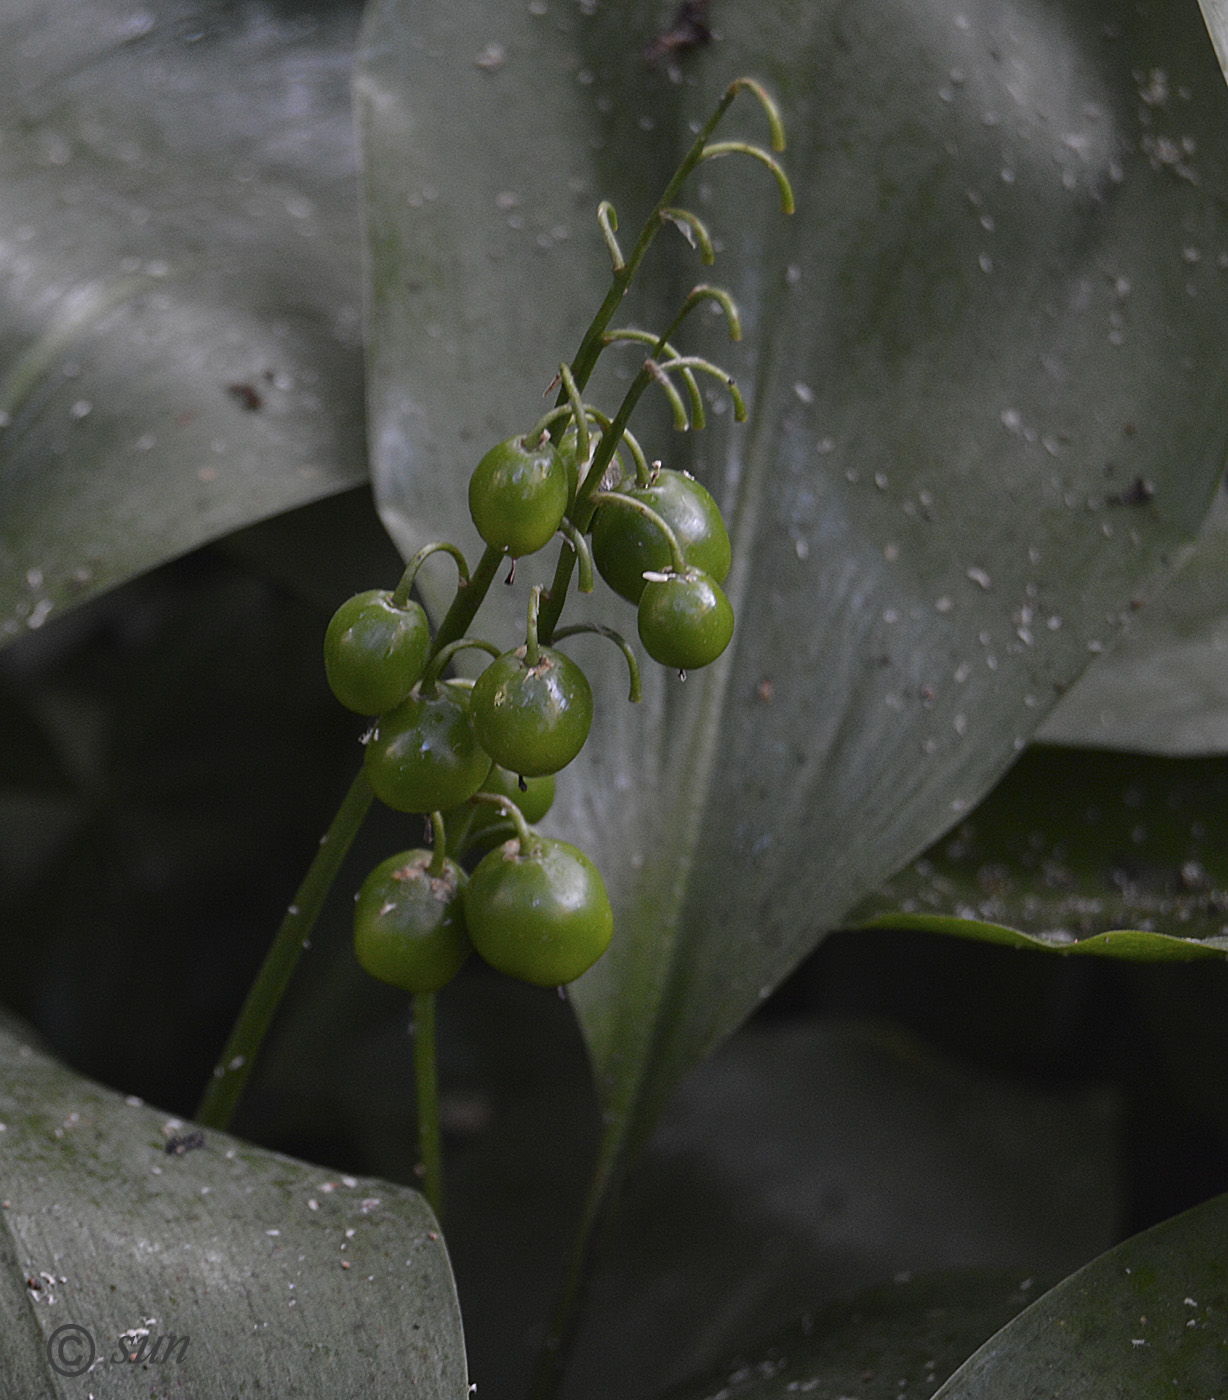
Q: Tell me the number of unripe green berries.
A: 10